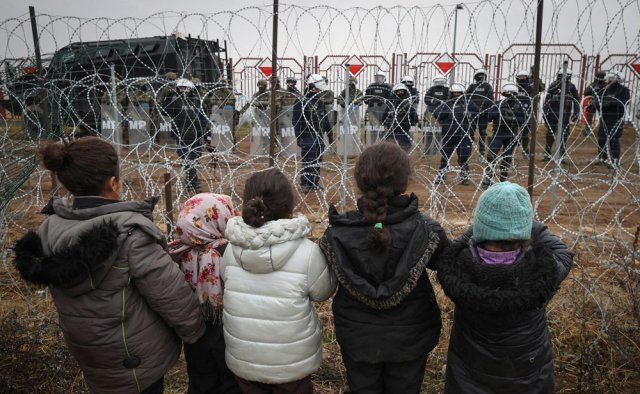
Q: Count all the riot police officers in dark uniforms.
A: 12